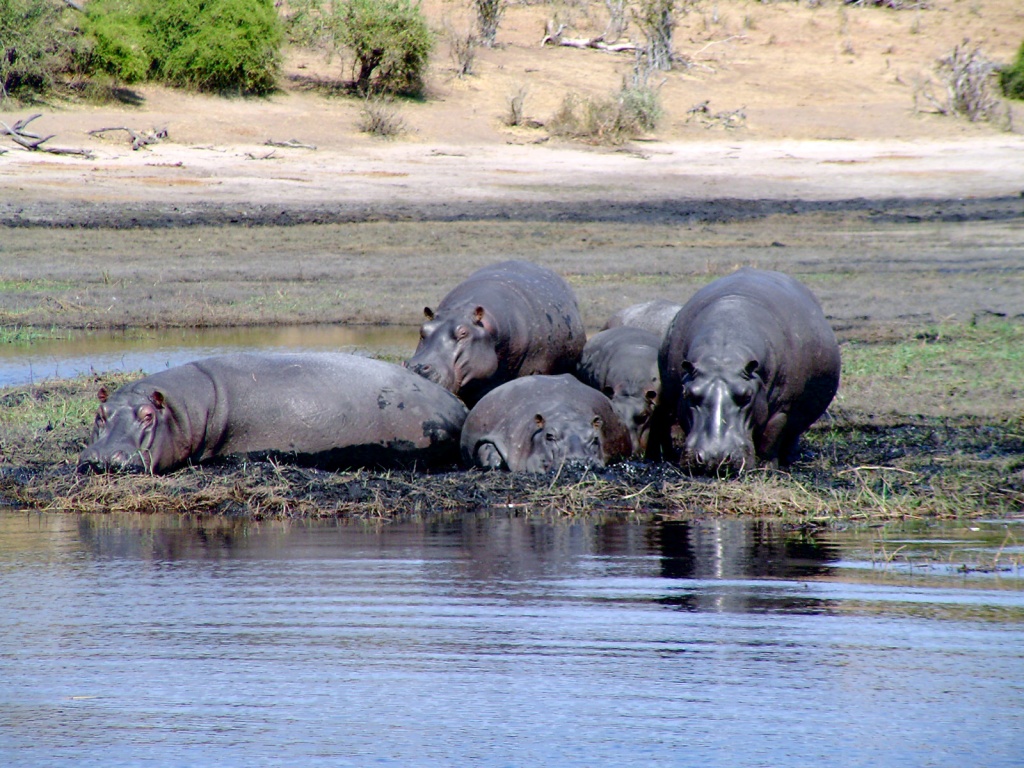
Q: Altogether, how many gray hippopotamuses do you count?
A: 6